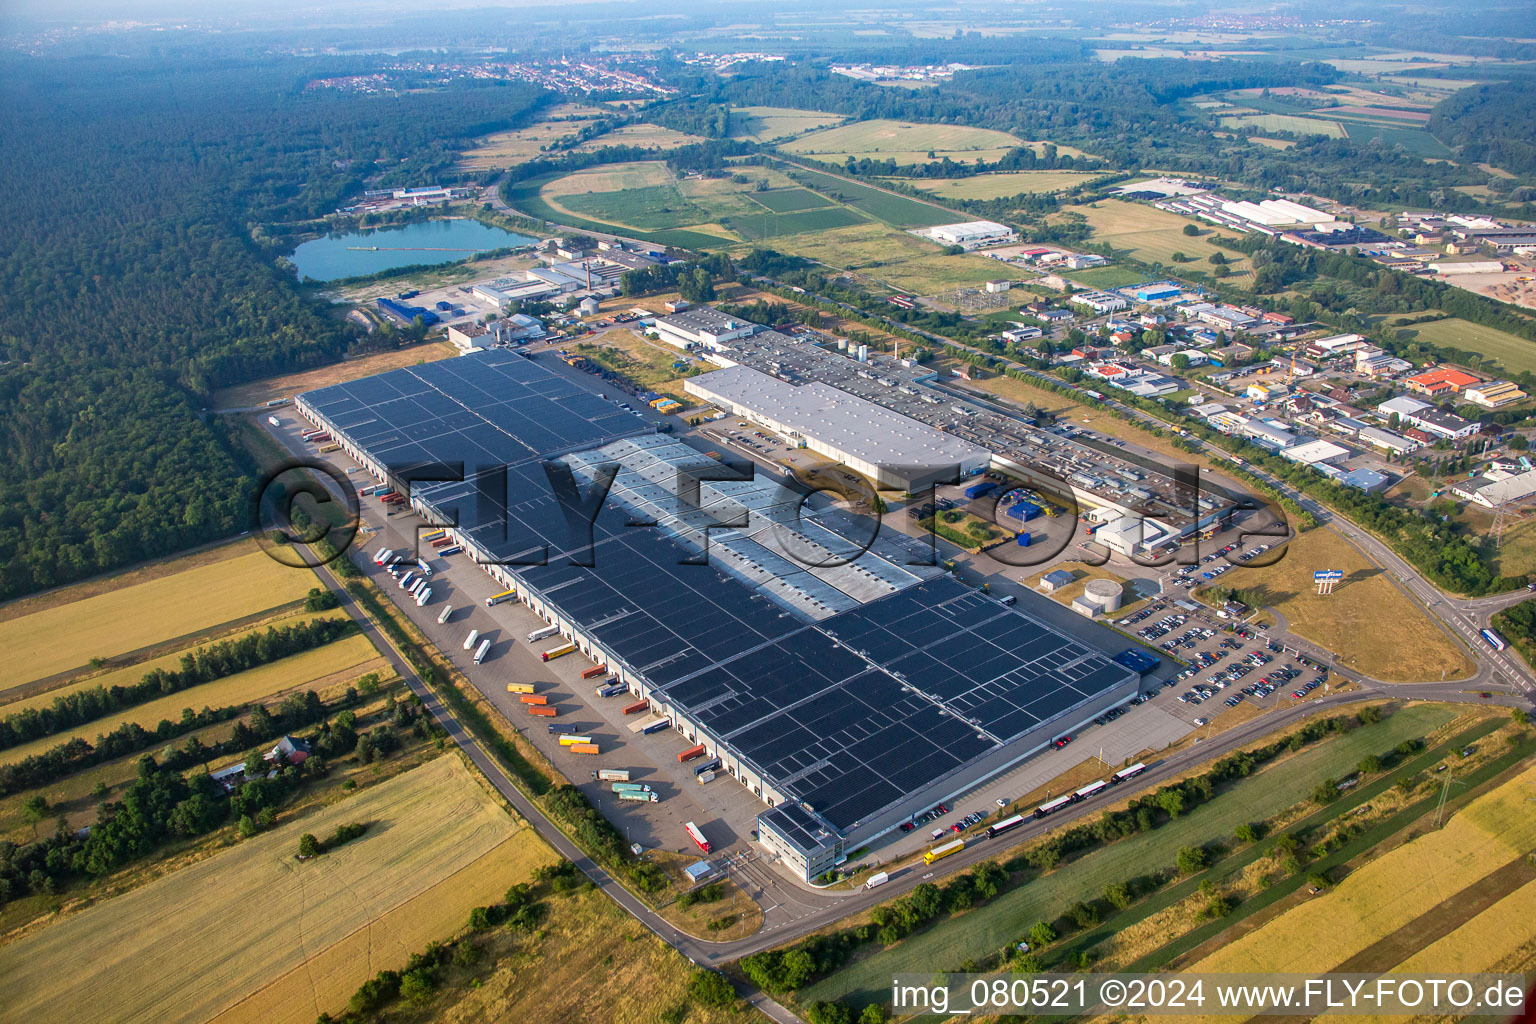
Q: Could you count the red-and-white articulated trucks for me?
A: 1